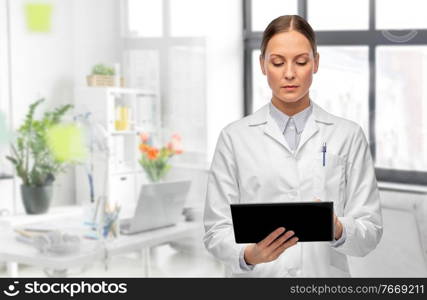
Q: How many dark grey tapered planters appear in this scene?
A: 1